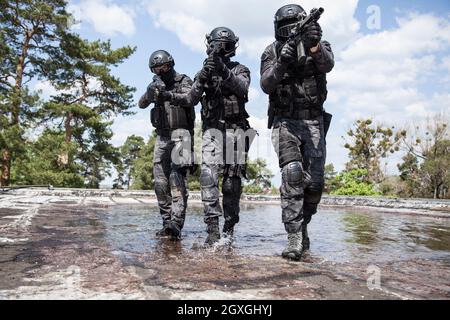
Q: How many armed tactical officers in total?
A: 3